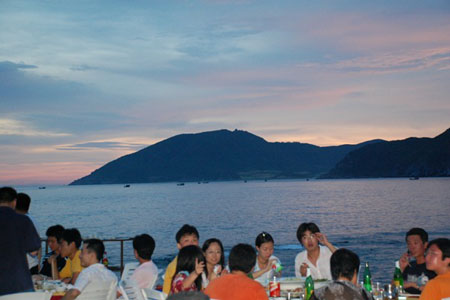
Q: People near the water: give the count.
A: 15